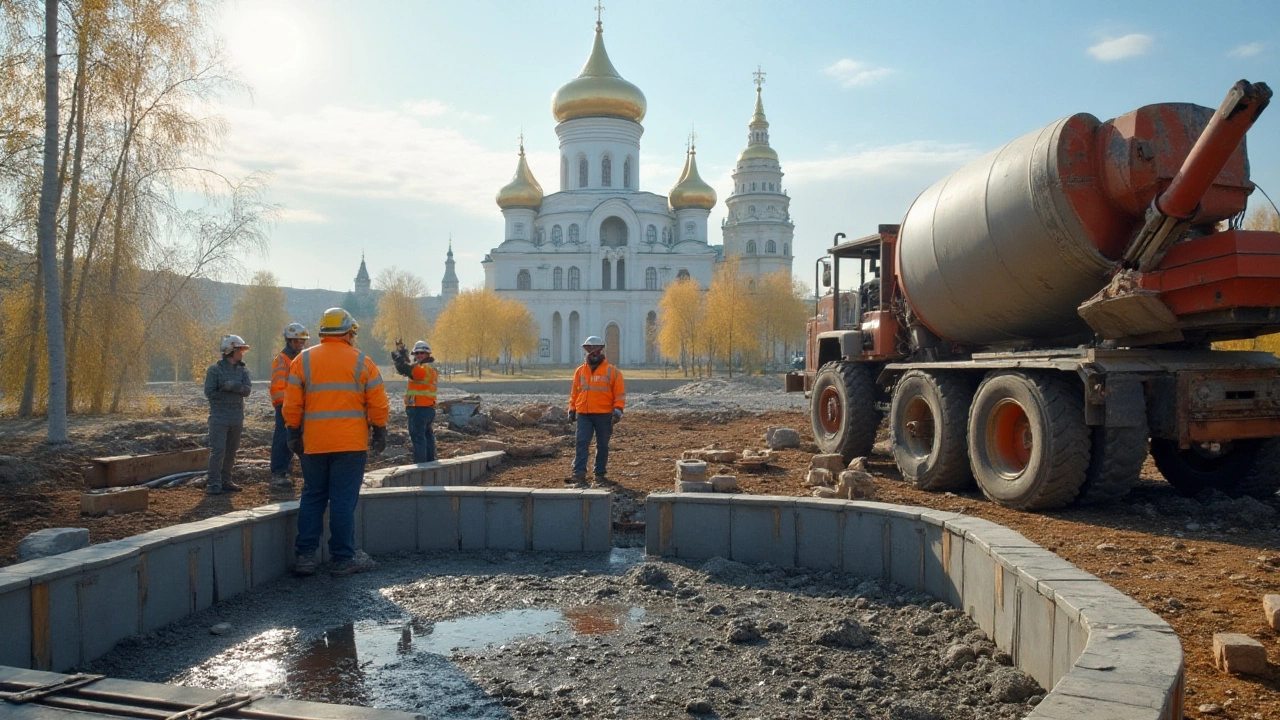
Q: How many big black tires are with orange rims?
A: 2